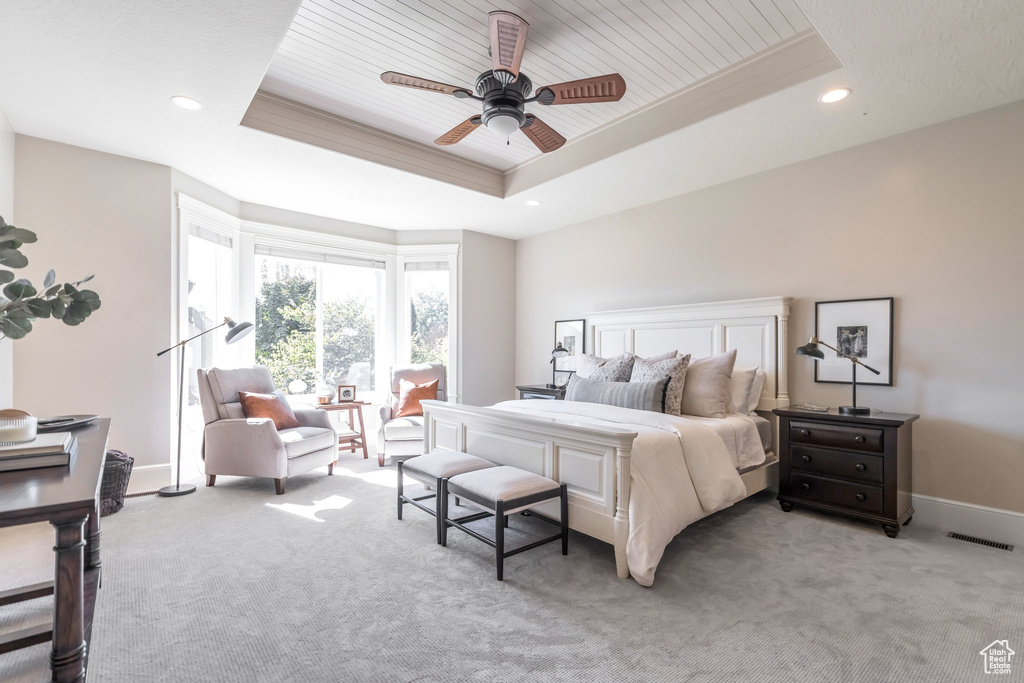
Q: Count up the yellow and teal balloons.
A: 0